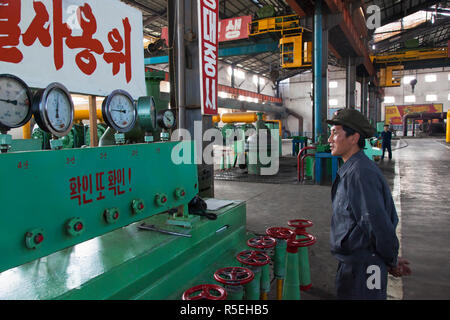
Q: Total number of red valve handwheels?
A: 7